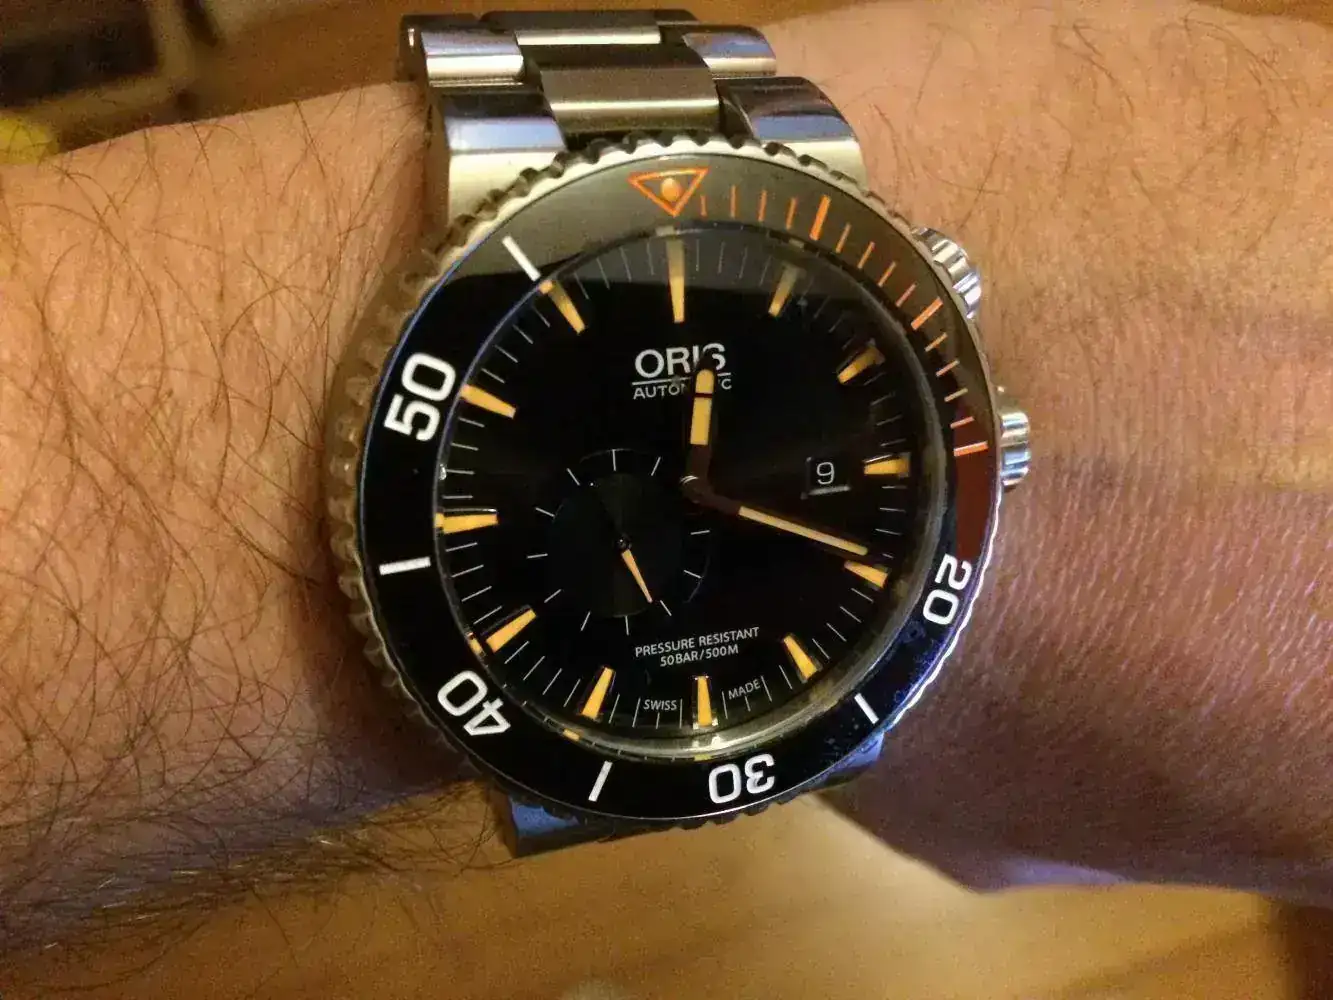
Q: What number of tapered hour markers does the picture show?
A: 12